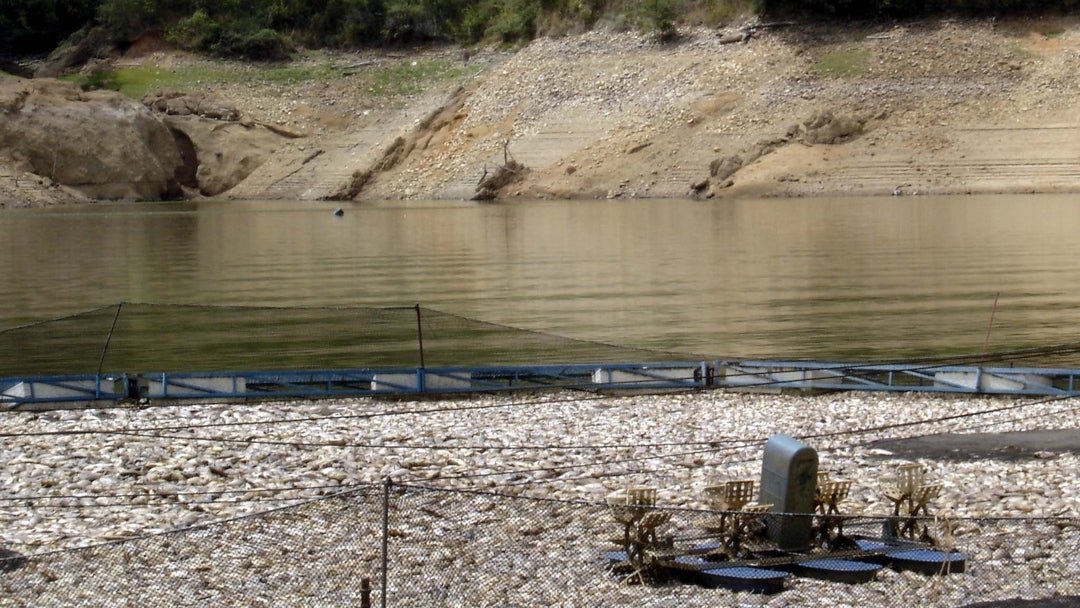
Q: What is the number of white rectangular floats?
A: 6